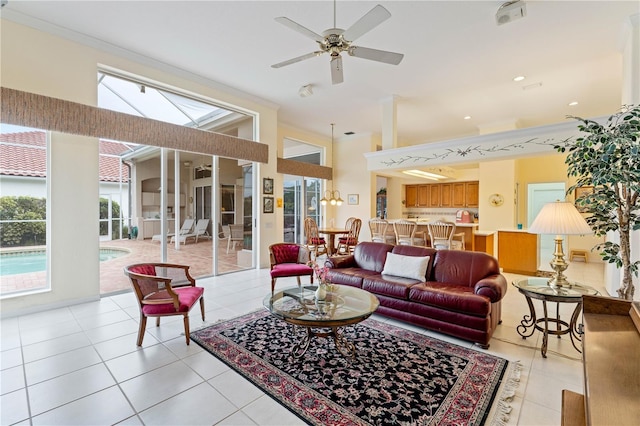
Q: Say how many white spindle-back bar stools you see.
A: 3